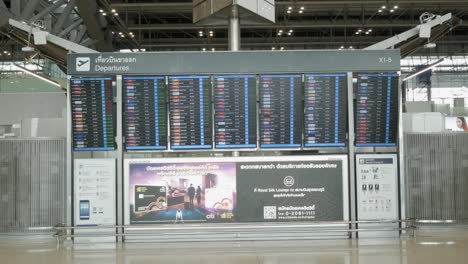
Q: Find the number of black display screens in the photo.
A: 7